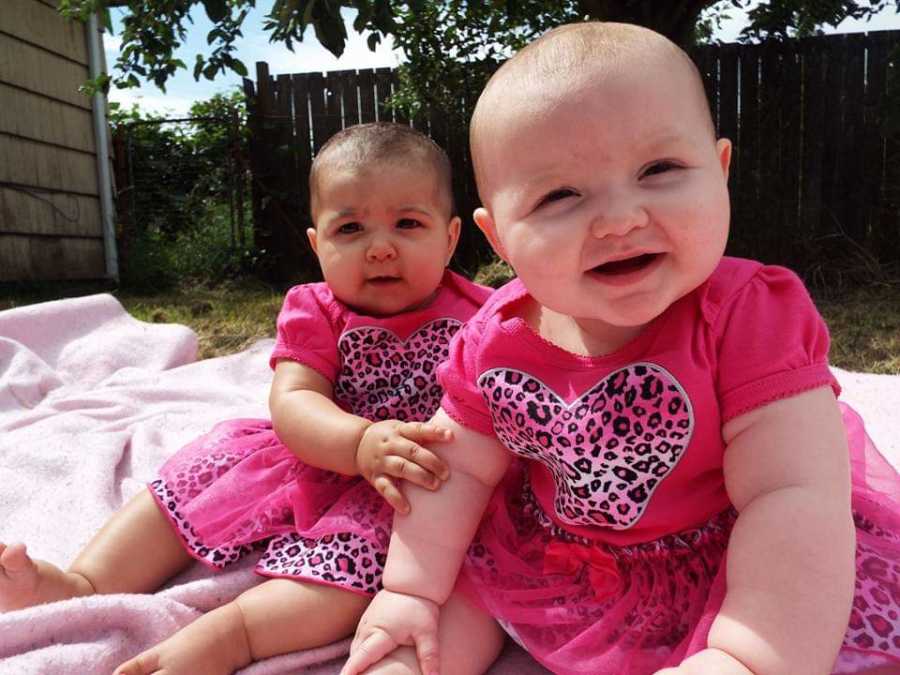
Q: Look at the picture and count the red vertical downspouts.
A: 0